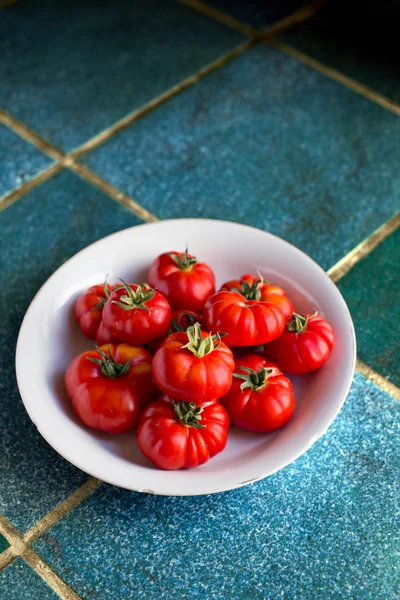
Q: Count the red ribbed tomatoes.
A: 11